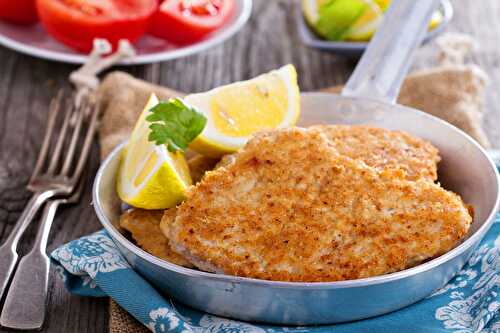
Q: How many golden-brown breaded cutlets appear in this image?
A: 3